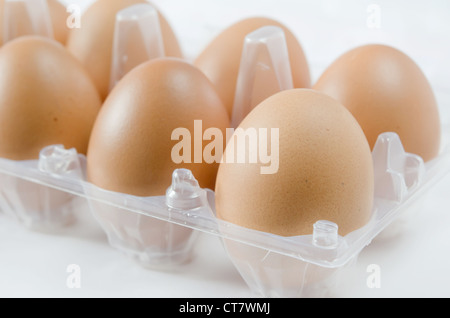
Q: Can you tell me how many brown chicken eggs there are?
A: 7